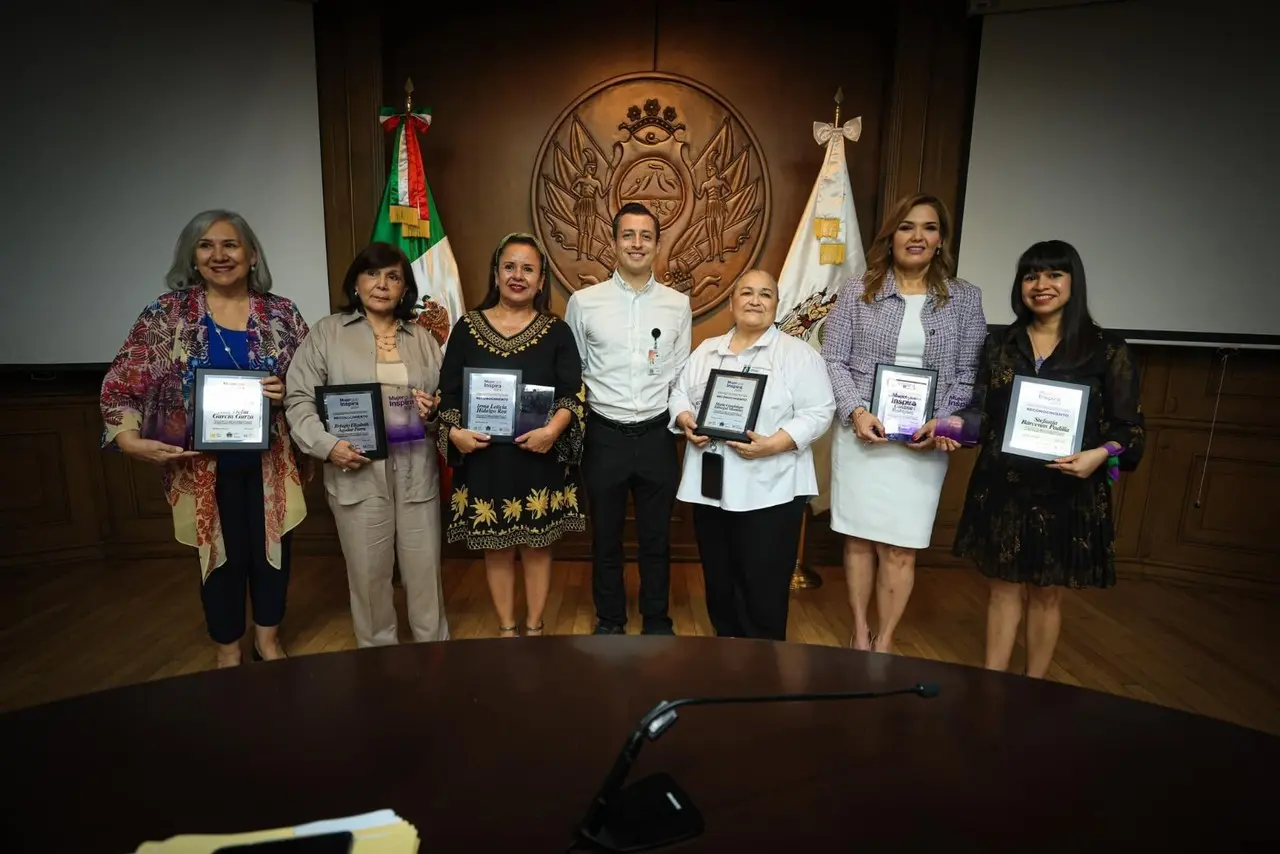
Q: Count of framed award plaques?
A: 6